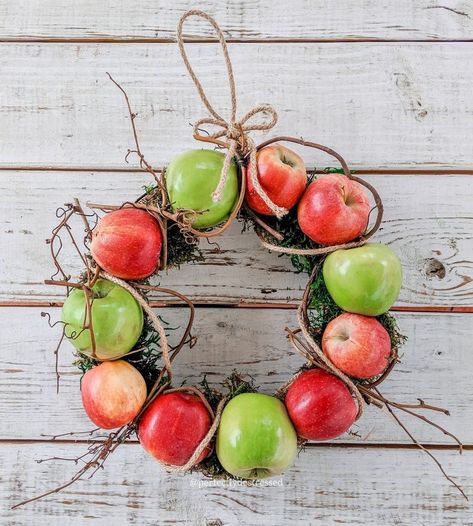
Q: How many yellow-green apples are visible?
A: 4